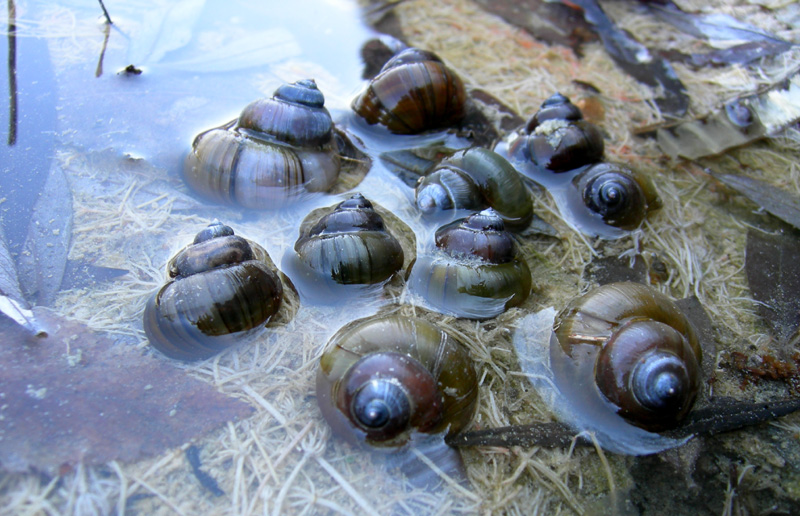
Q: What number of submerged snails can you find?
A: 10